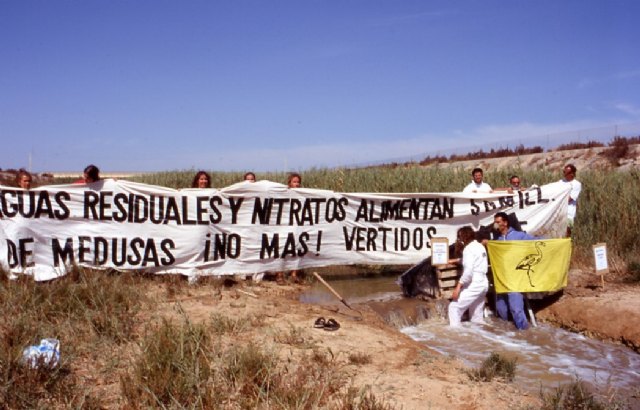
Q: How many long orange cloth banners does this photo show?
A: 0